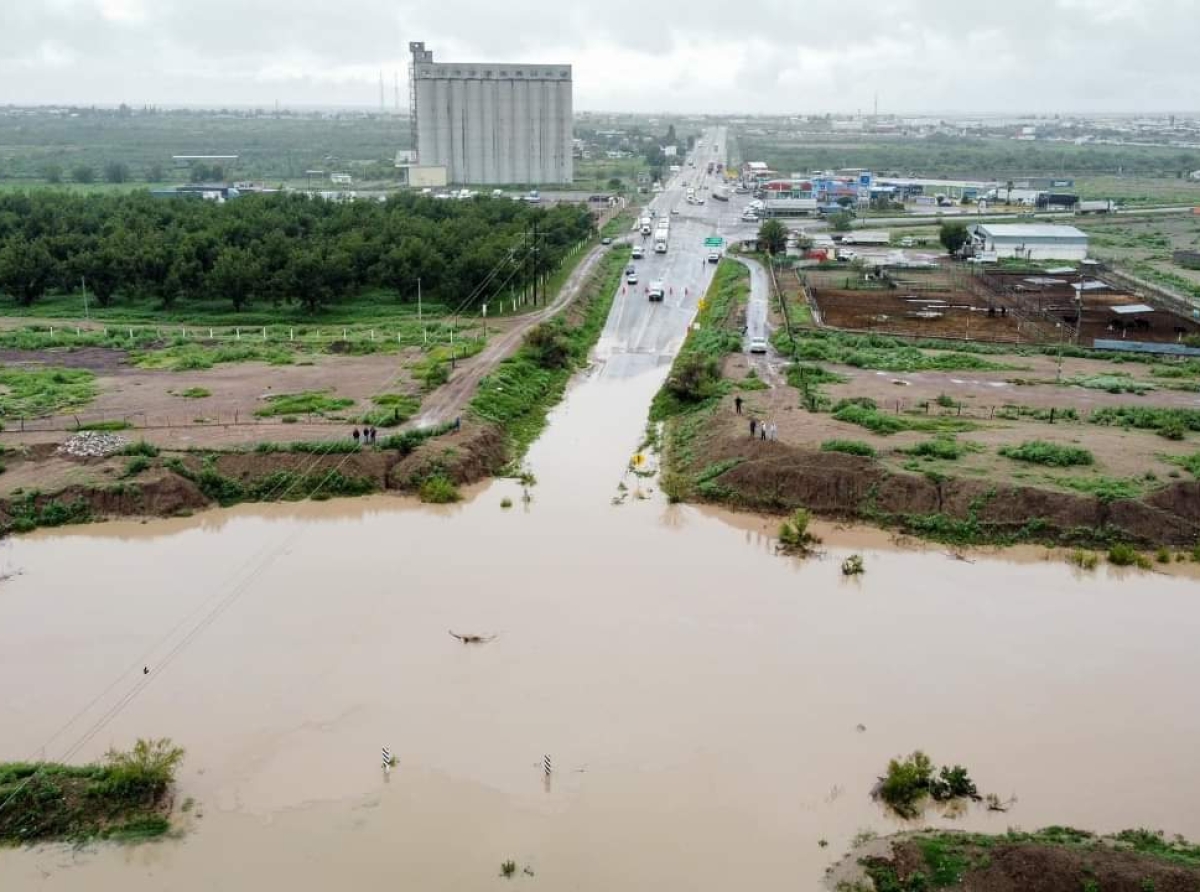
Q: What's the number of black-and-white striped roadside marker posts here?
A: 2